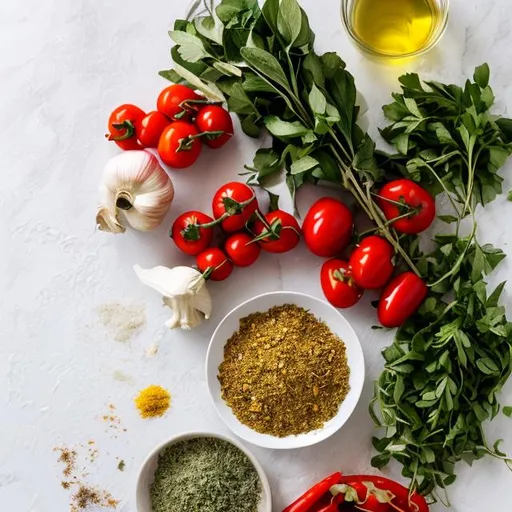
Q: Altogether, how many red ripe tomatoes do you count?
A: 15